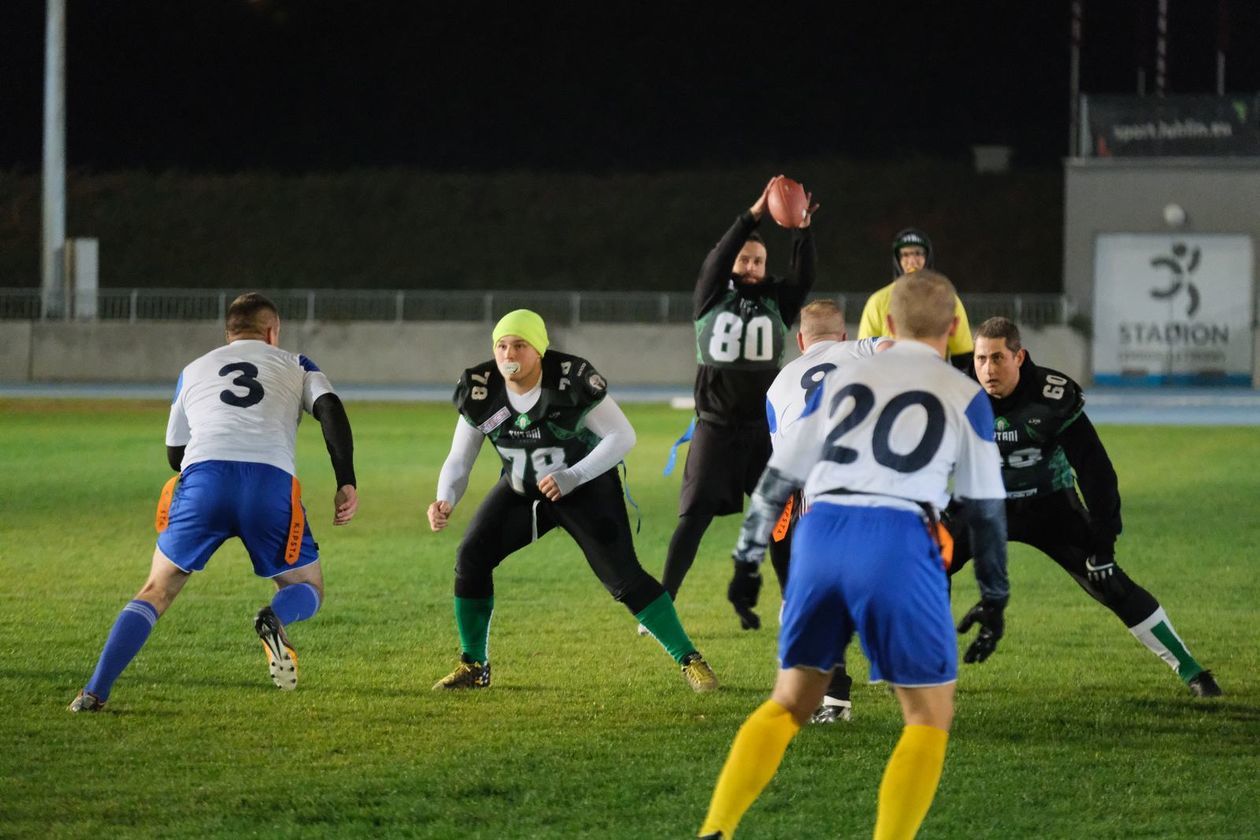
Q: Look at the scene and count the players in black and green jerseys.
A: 3